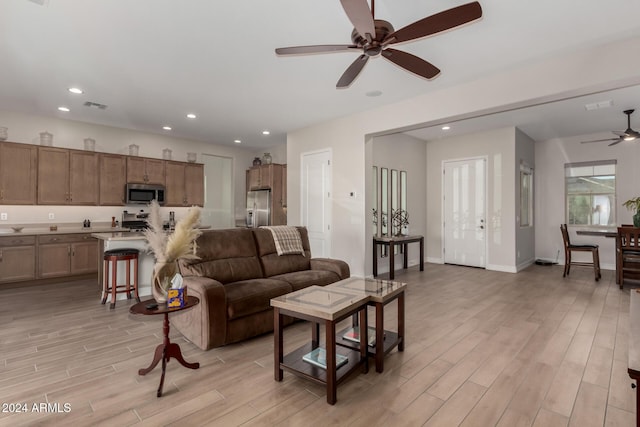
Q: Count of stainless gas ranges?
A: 1